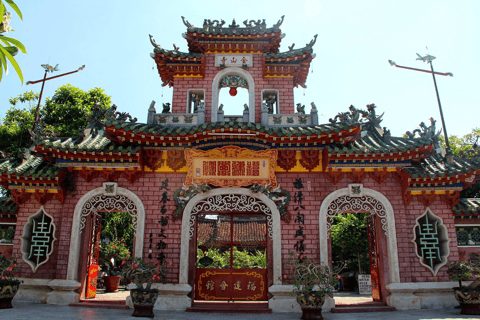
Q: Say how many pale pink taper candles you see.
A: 0